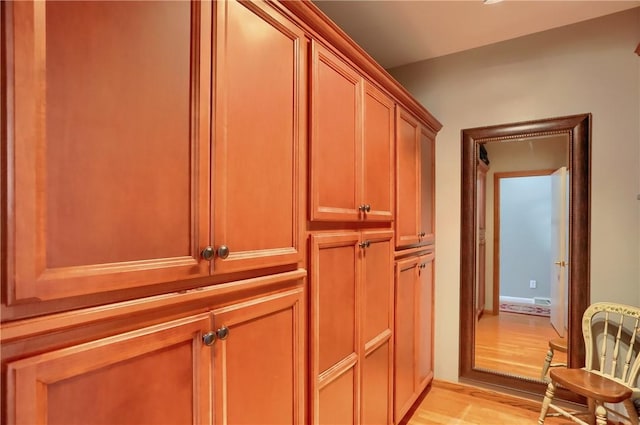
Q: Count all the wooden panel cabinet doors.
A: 12